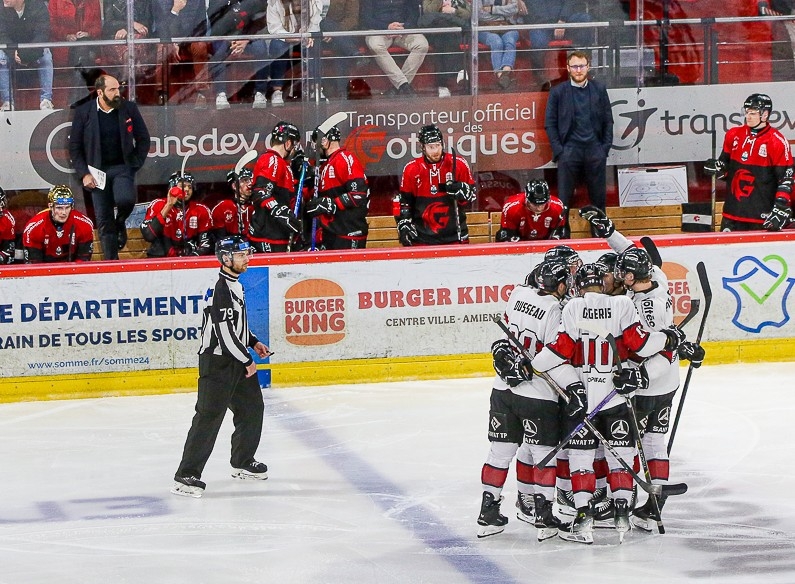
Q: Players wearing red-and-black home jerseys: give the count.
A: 9